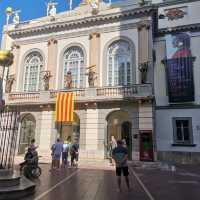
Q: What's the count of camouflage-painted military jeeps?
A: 0